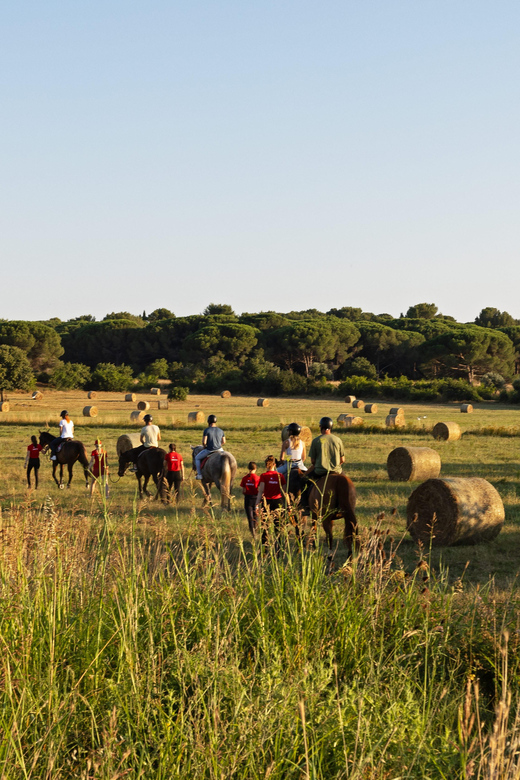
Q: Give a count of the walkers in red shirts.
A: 5